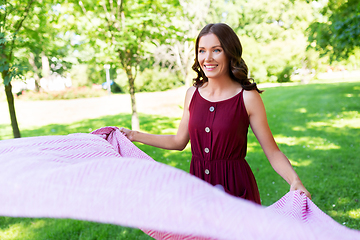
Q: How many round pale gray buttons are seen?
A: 4